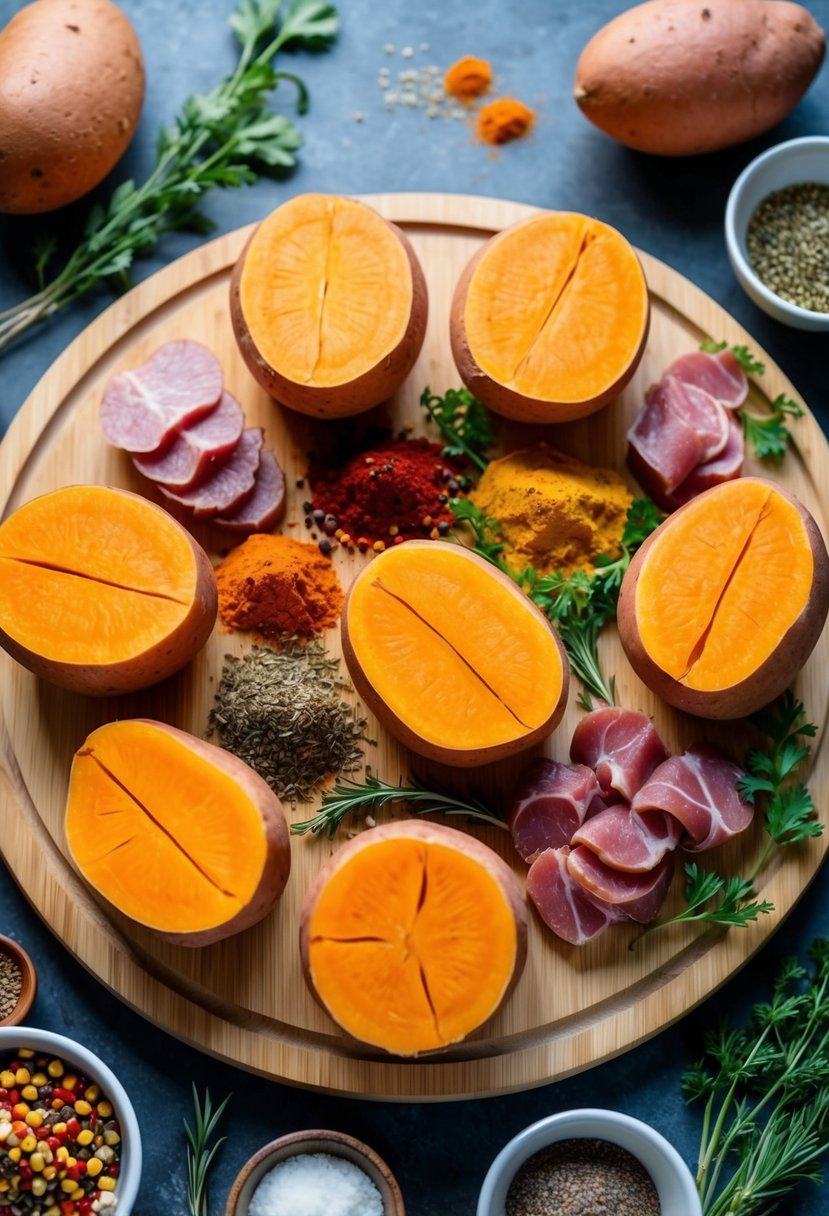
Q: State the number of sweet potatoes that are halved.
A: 7